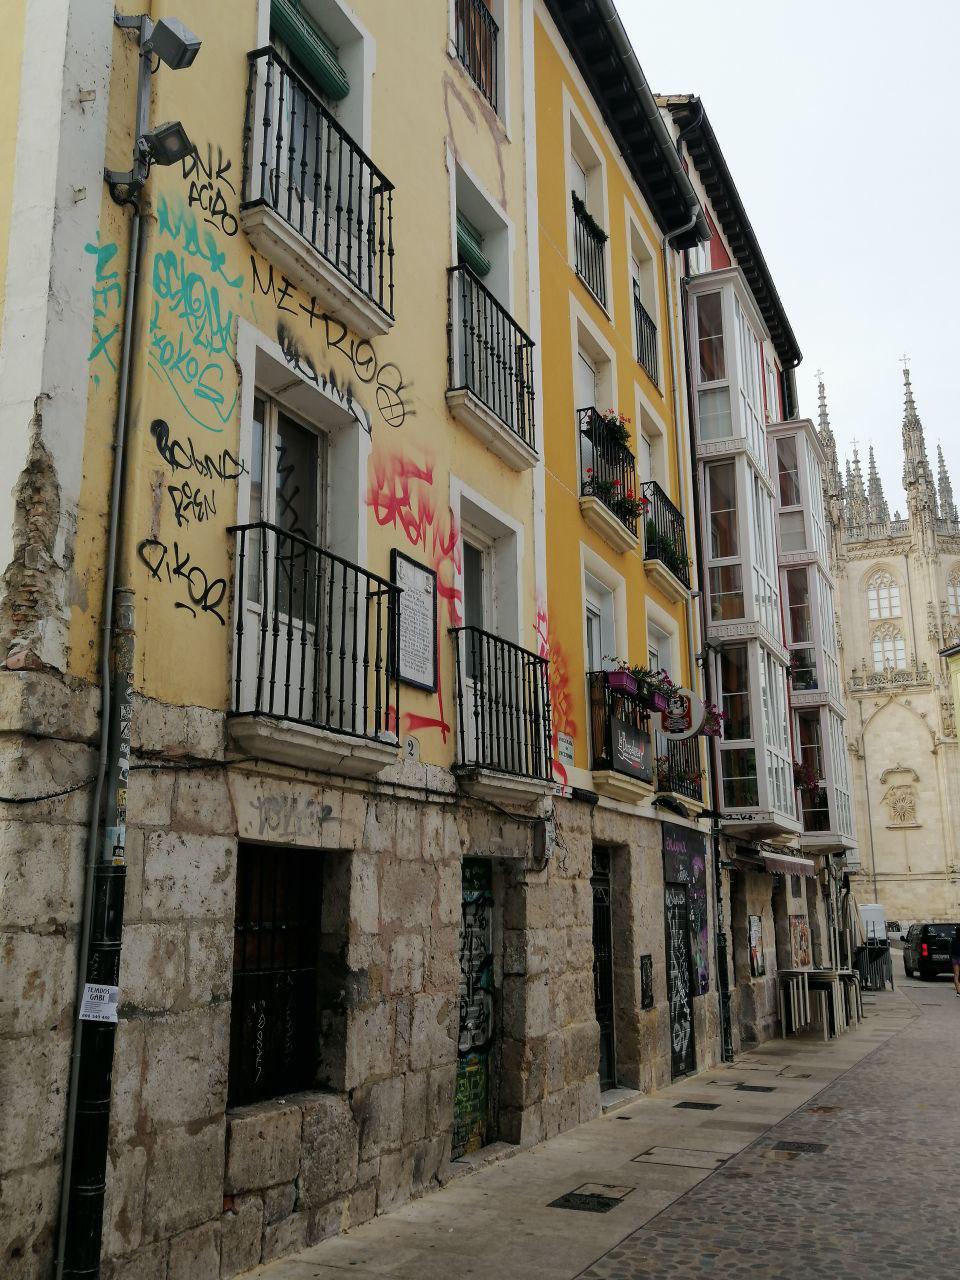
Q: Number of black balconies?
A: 11